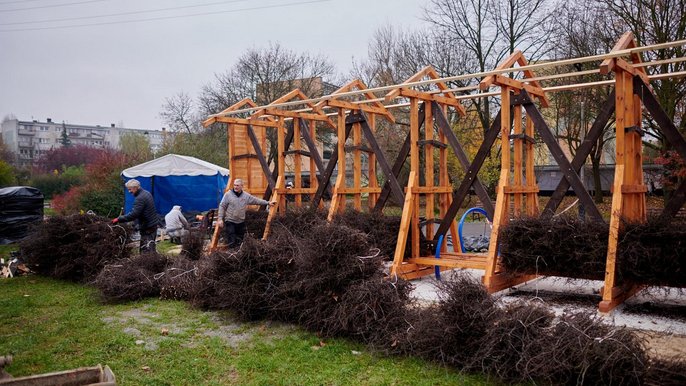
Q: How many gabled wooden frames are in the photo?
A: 6